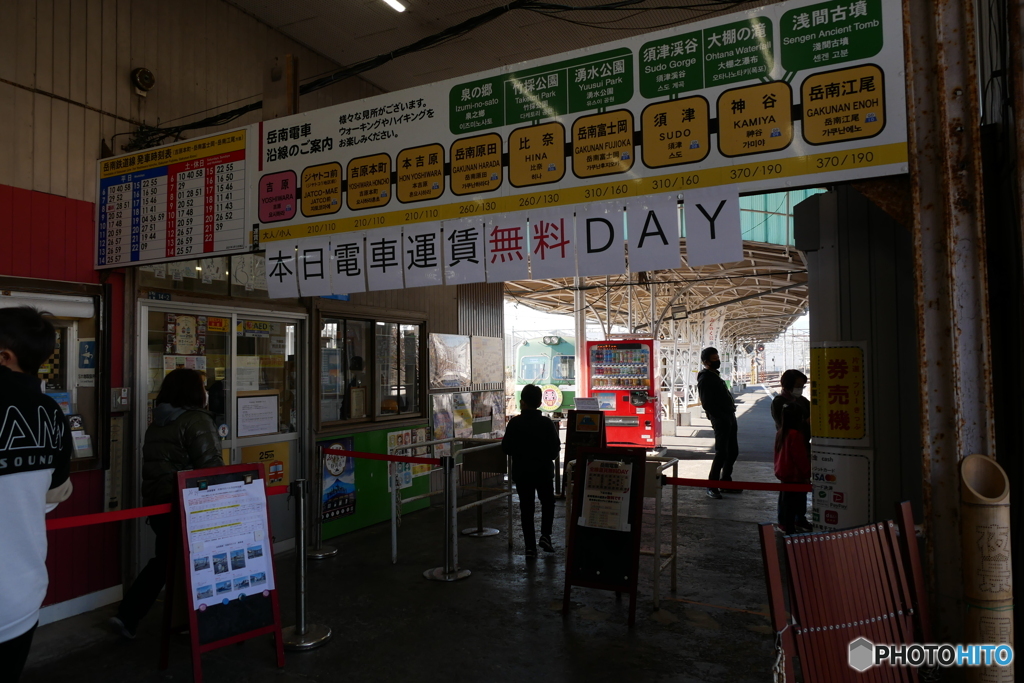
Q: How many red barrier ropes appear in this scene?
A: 3